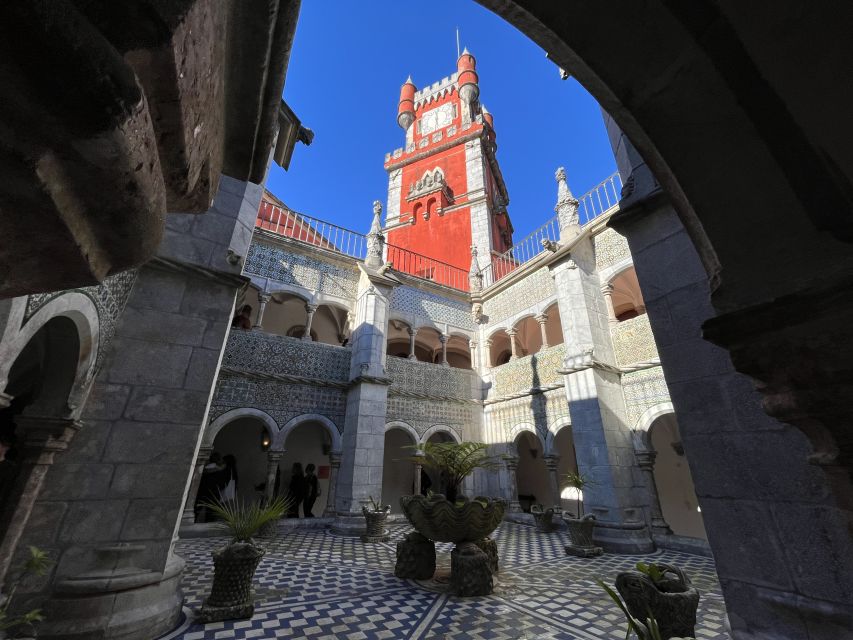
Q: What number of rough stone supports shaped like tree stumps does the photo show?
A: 3